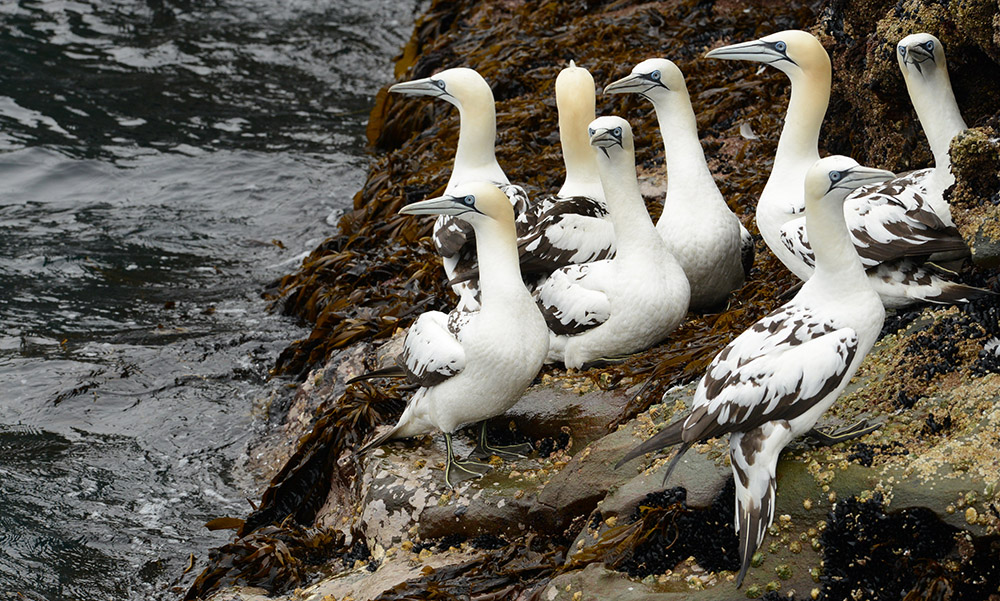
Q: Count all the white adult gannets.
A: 8